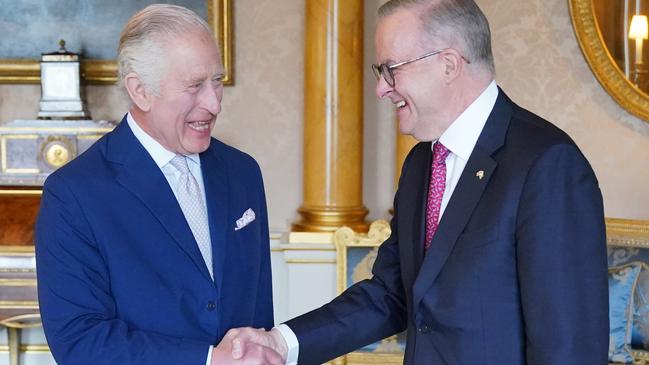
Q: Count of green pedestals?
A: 0